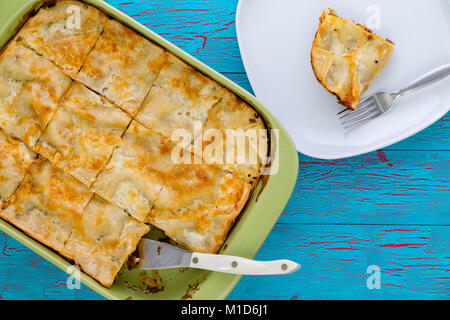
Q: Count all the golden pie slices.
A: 12